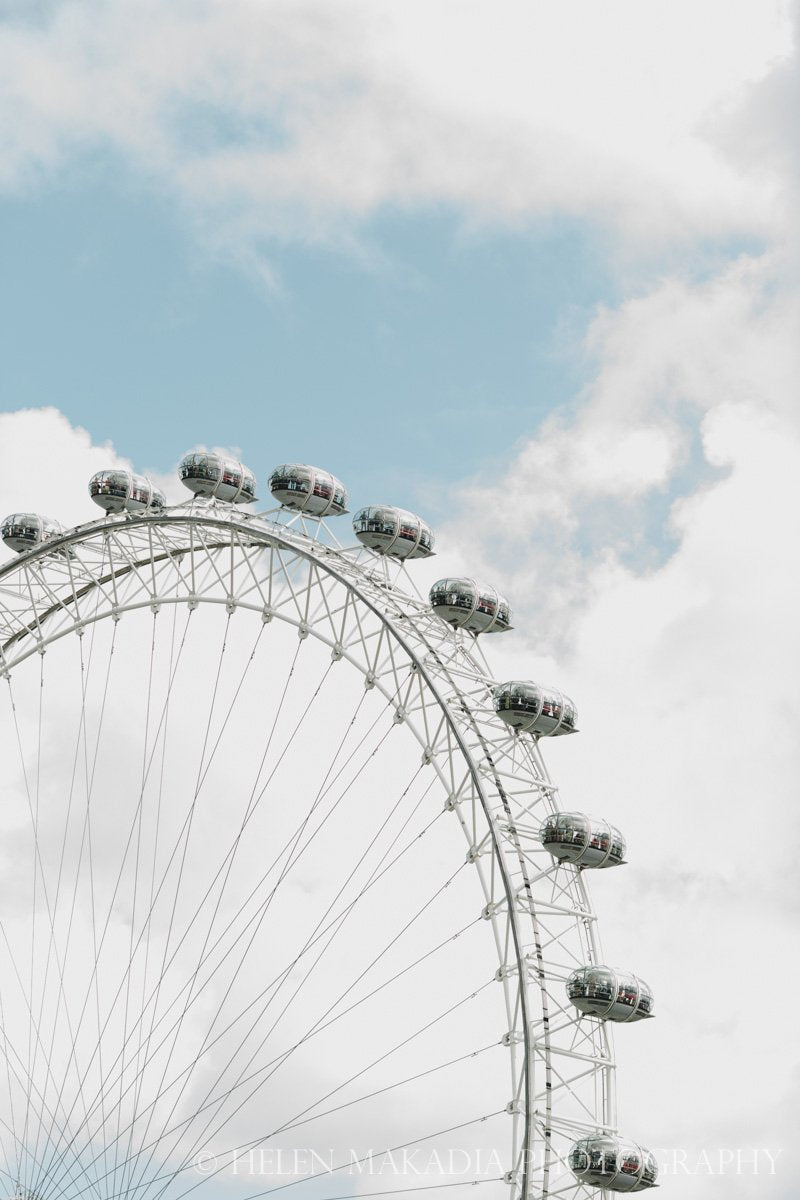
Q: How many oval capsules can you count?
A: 10